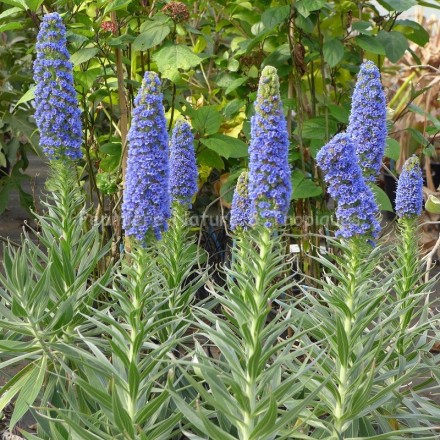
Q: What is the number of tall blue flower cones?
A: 8